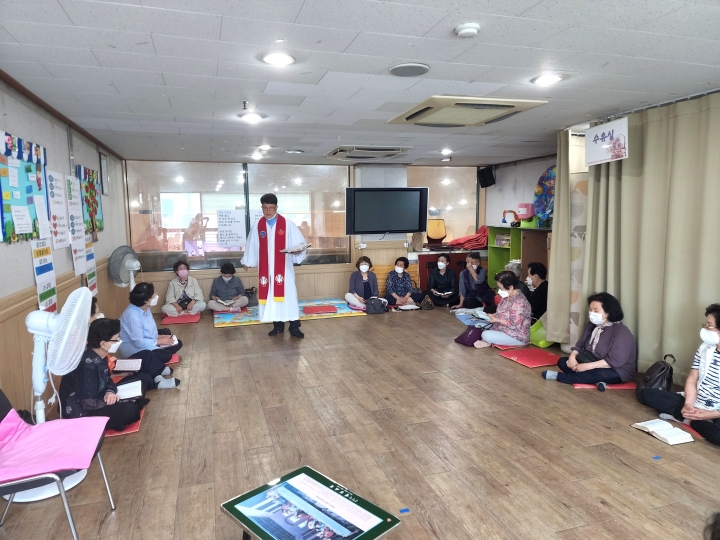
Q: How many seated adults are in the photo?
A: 14